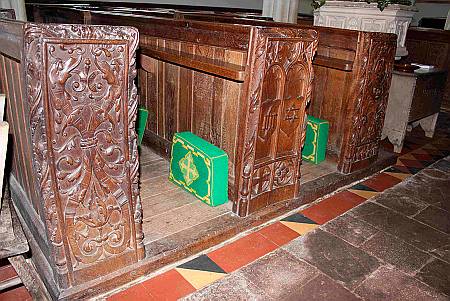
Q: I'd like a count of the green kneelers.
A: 3